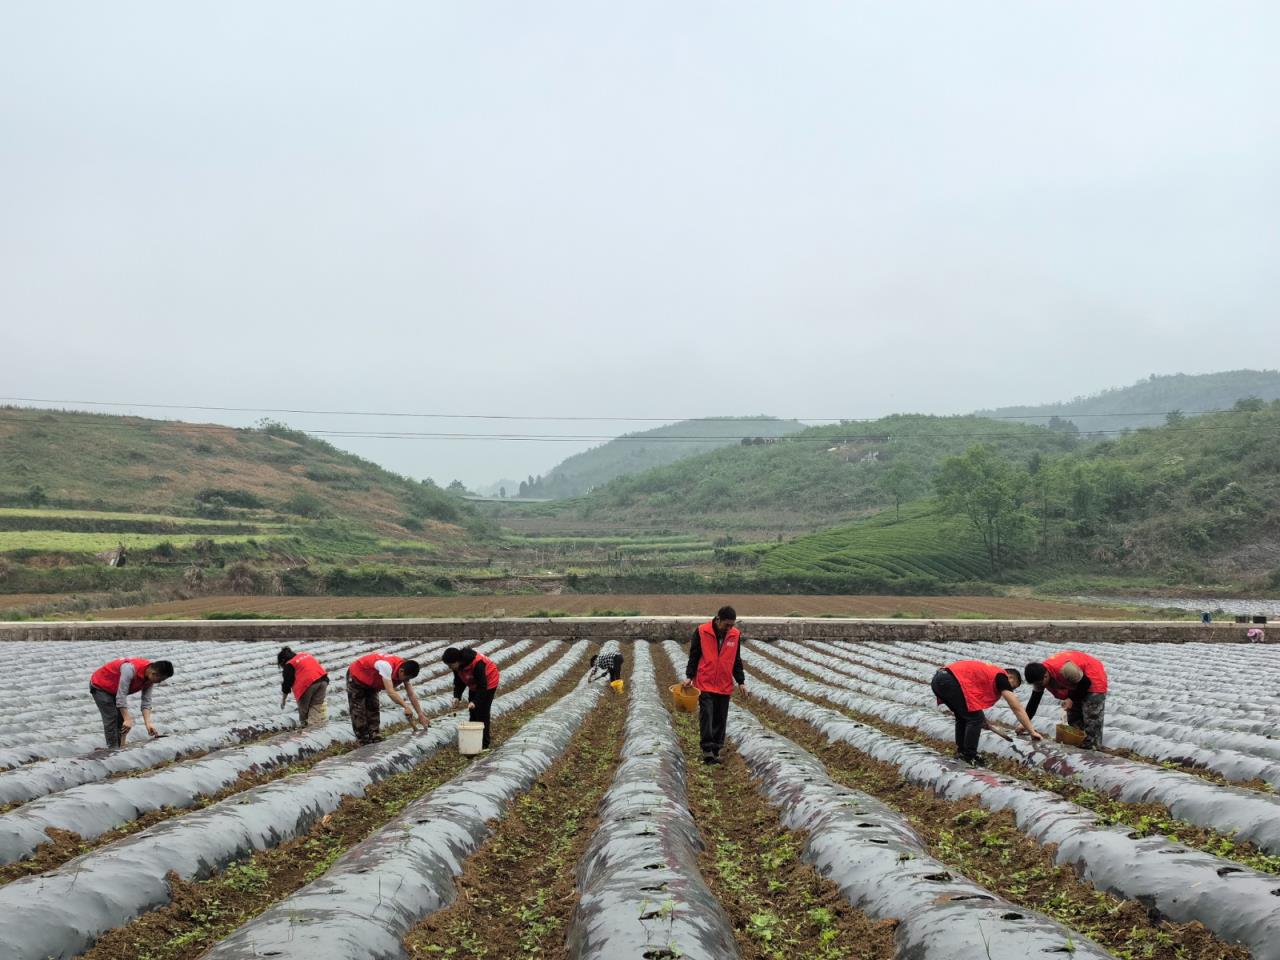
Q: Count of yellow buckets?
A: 3